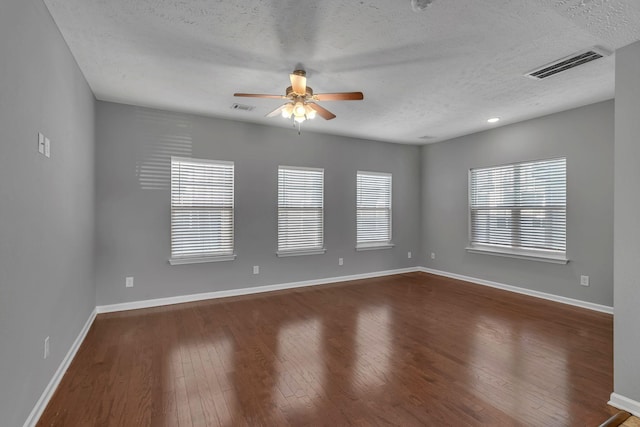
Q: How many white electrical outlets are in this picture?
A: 7